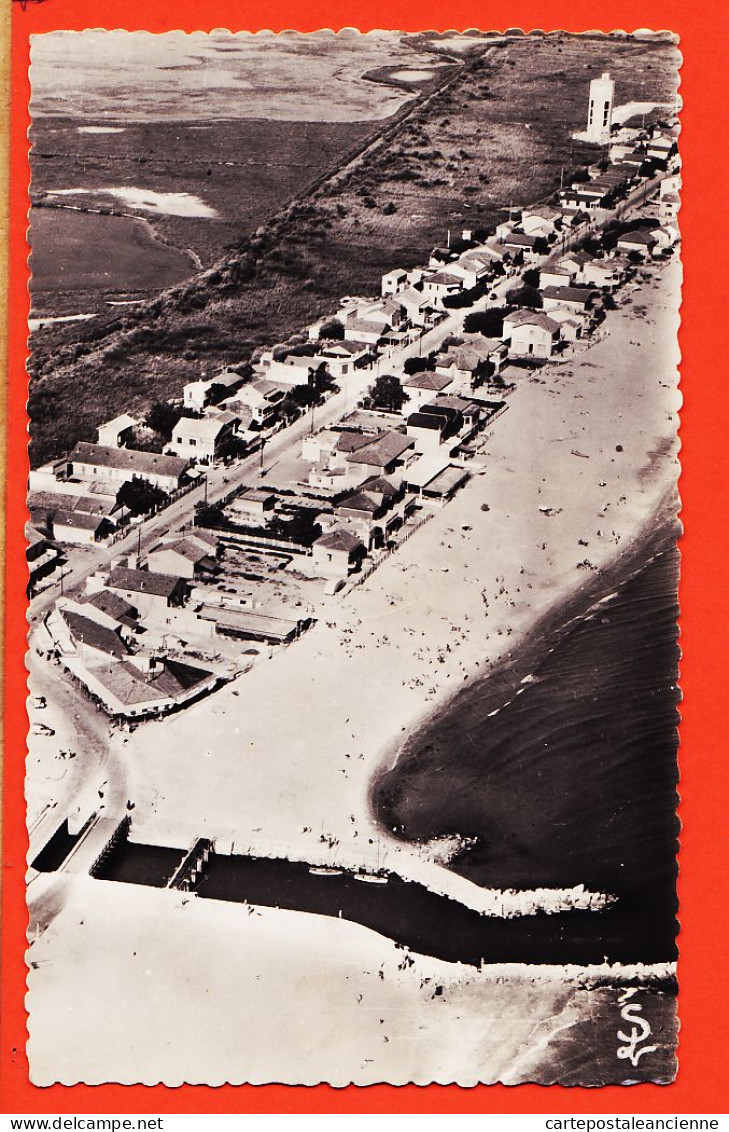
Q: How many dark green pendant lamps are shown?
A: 0